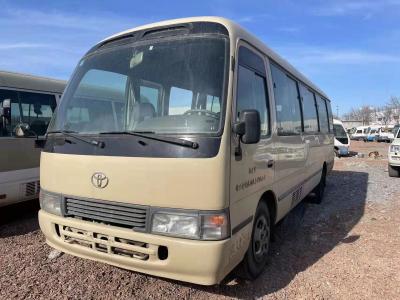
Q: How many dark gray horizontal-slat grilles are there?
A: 1